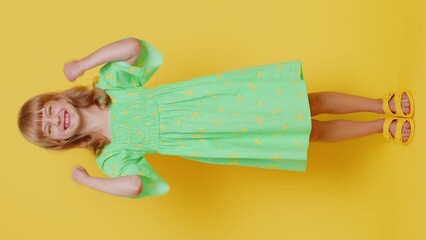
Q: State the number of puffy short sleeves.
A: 2